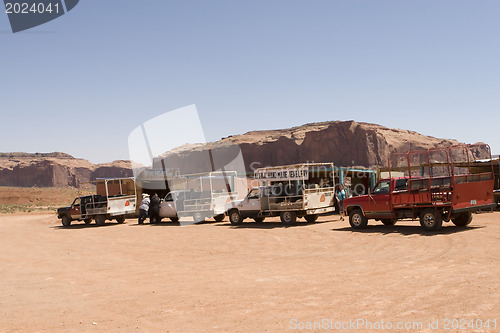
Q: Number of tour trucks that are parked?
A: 4